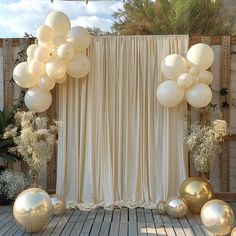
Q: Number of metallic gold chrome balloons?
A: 6